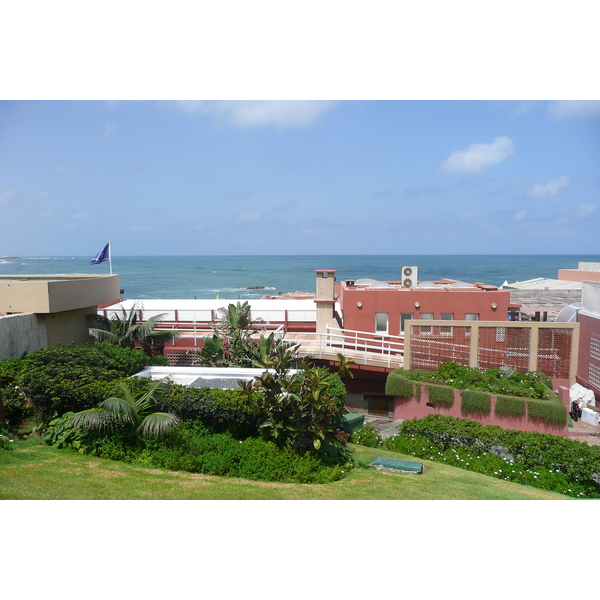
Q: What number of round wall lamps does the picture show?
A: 3